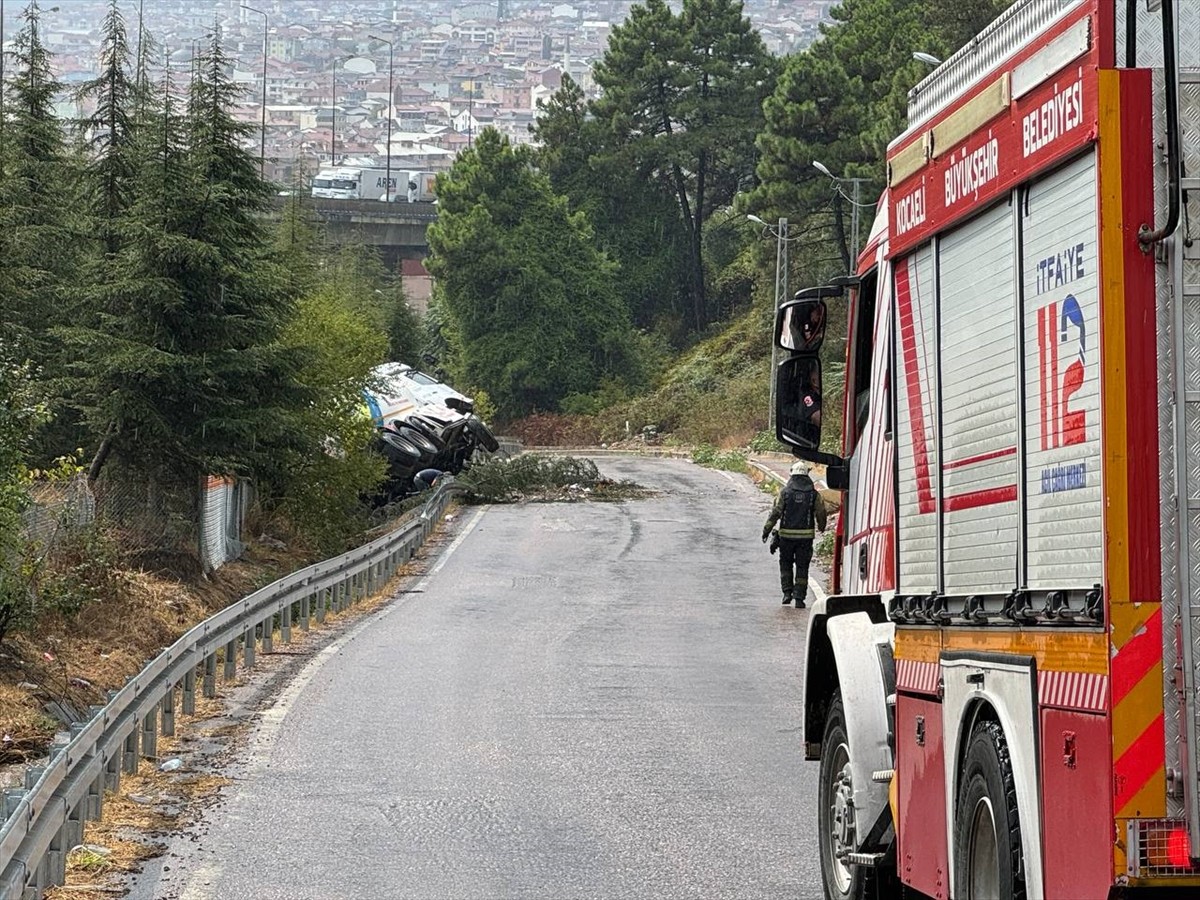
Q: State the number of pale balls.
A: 0